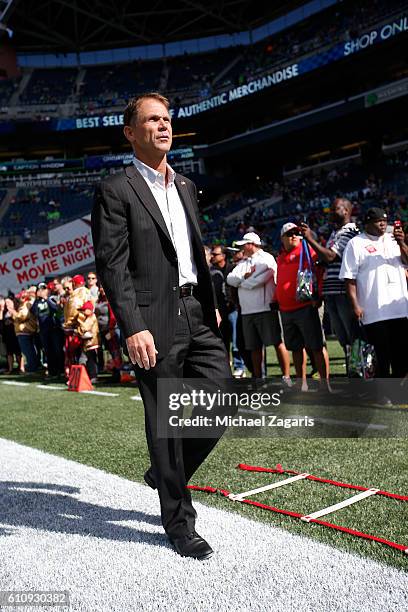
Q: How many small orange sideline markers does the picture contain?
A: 1